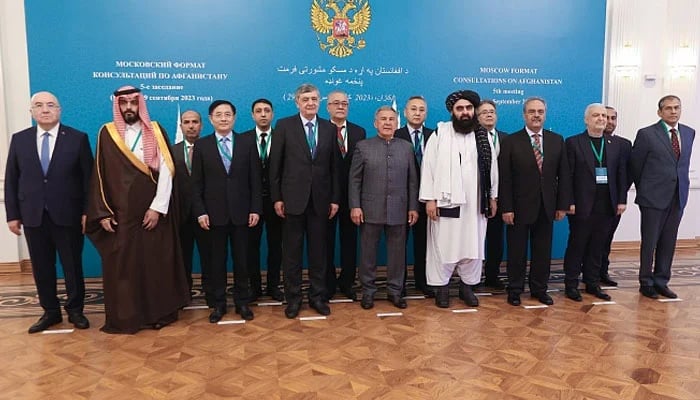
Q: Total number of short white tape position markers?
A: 15